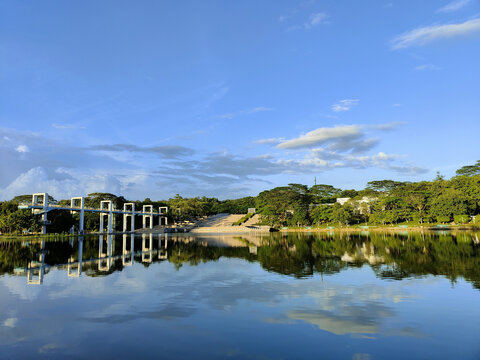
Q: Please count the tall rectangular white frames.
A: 6